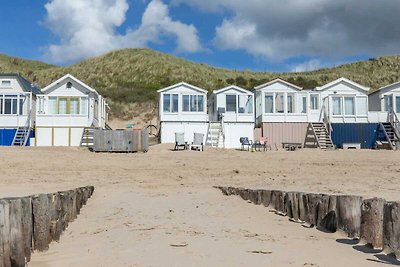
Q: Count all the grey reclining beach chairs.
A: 2